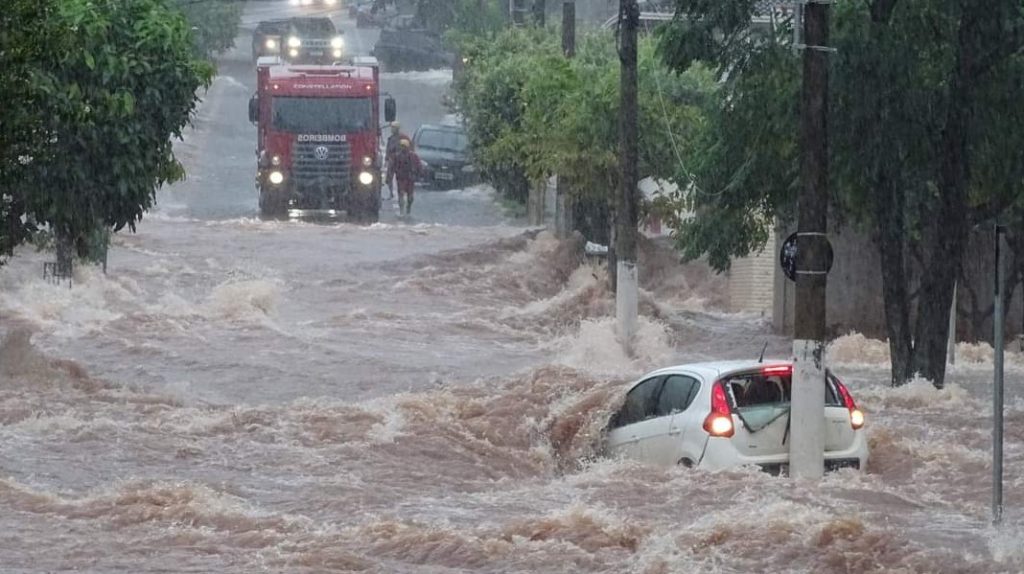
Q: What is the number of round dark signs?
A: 1